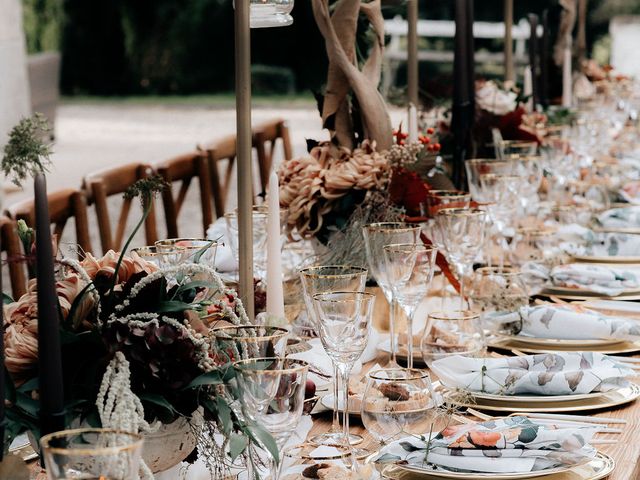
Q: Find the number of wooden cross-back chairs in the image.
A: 6